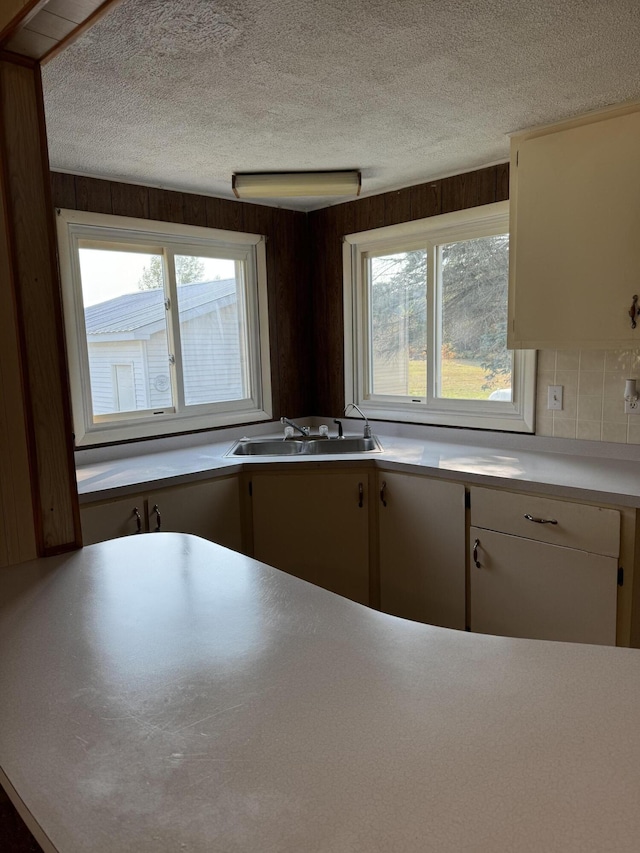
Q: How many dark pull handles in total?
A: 7